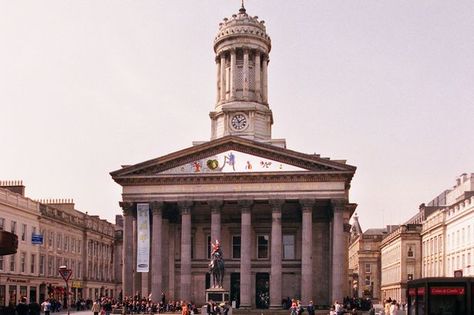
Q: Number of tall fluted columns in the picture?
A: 8